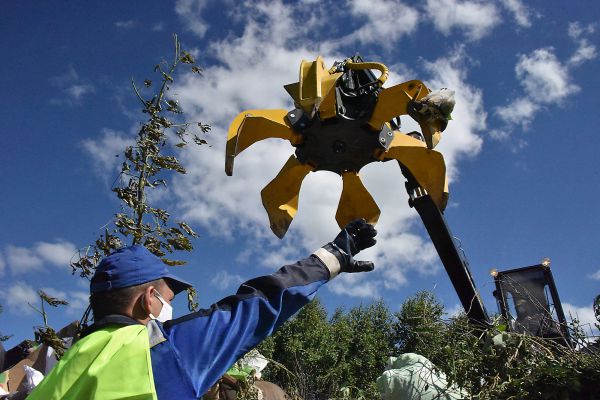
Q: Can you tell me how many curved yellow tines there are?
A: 6